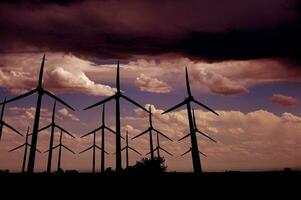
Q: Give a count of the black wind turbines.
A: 14